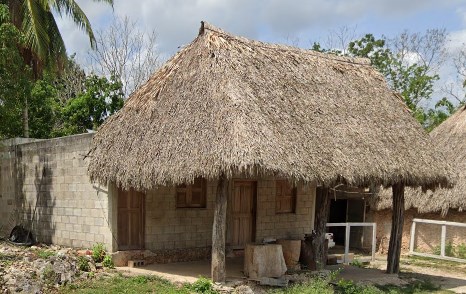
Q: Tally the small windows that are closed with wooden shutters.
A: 2